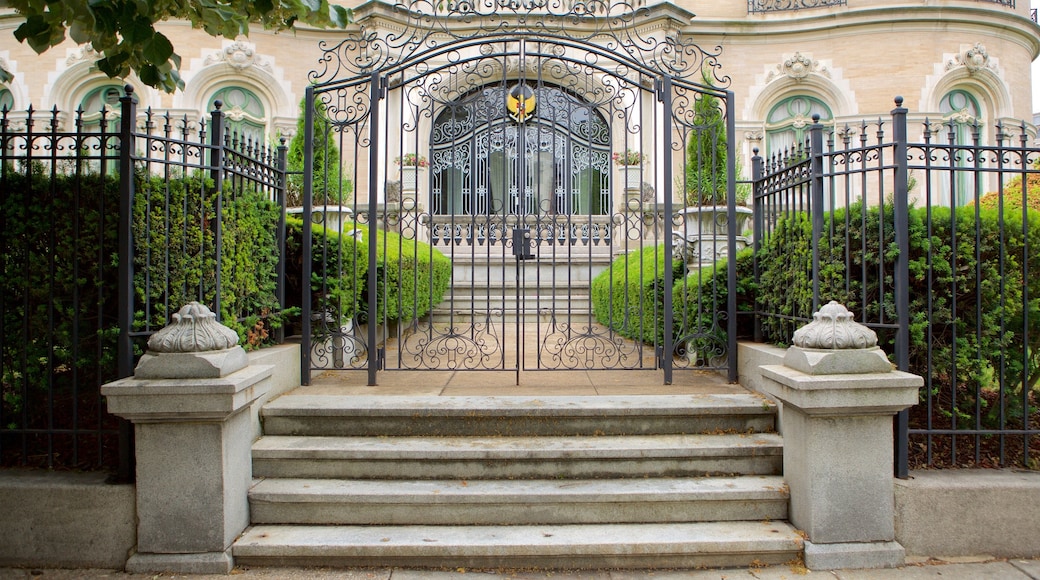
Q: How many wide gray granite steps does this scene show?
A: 4